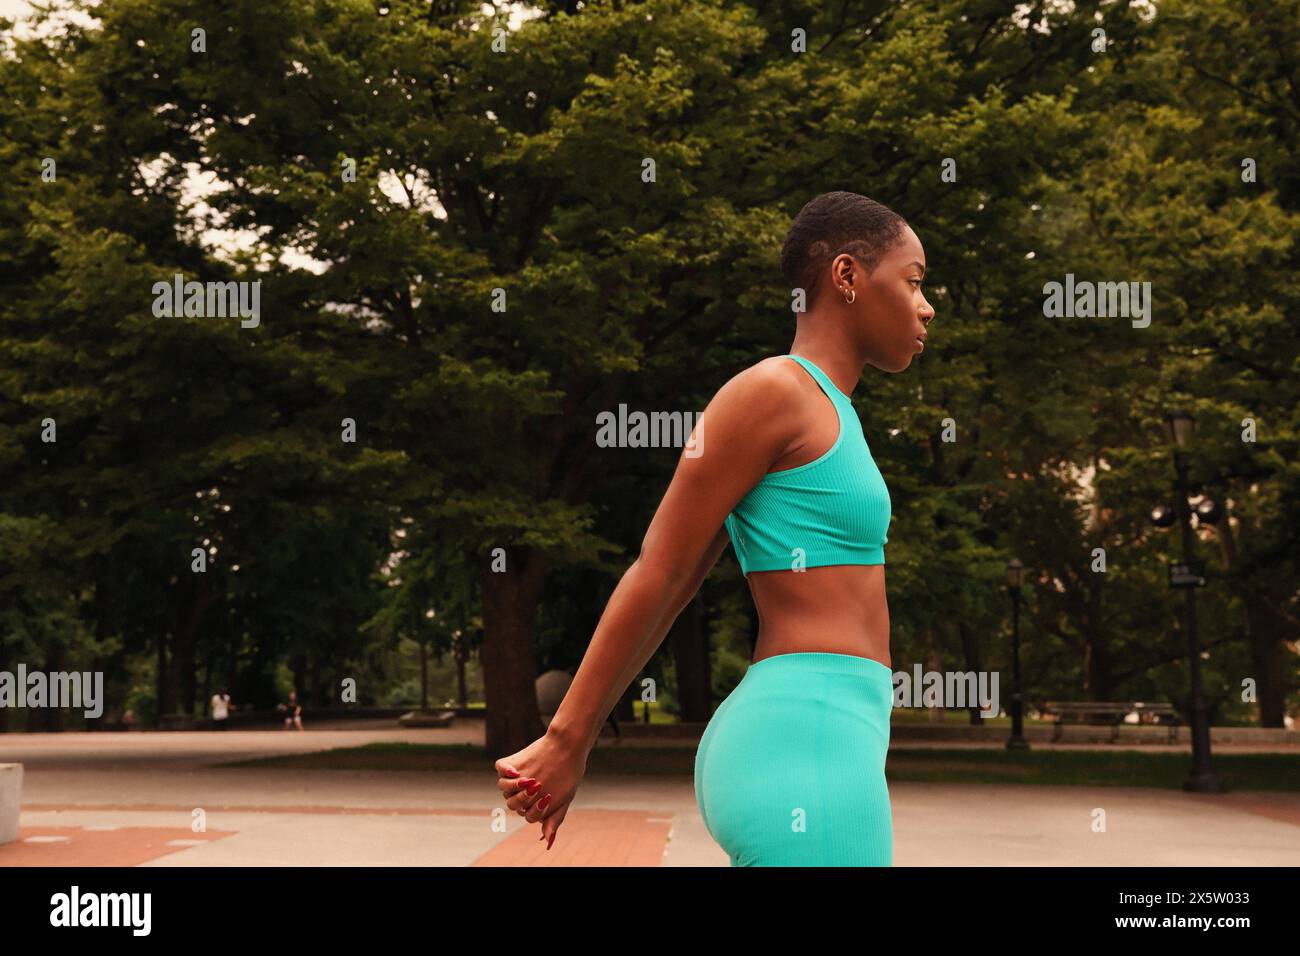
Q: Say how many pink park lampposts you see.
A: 0